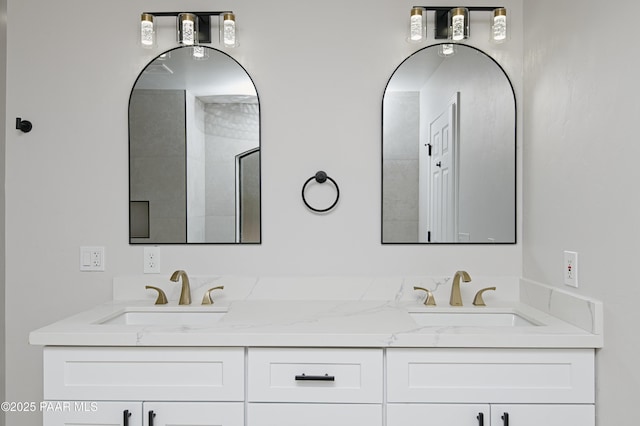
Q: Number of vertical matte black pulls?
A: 4